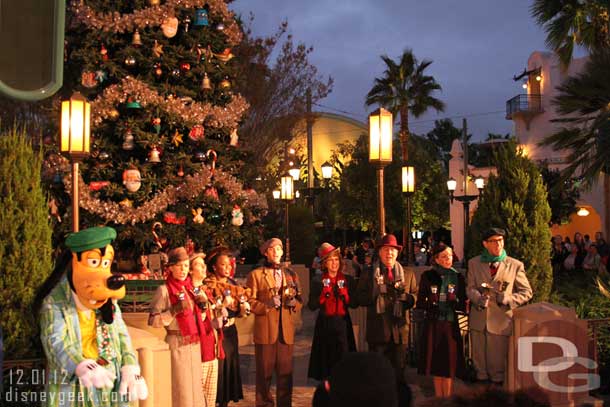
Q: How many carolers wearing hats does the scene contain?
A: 8